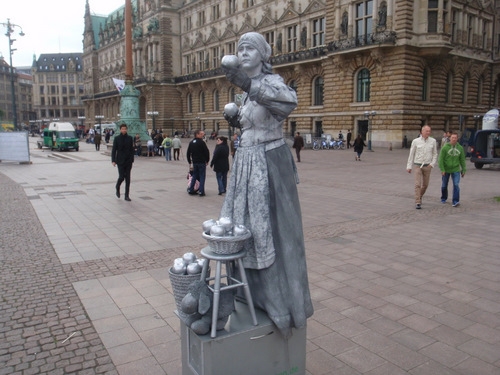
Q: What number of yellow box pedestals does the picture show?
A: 0